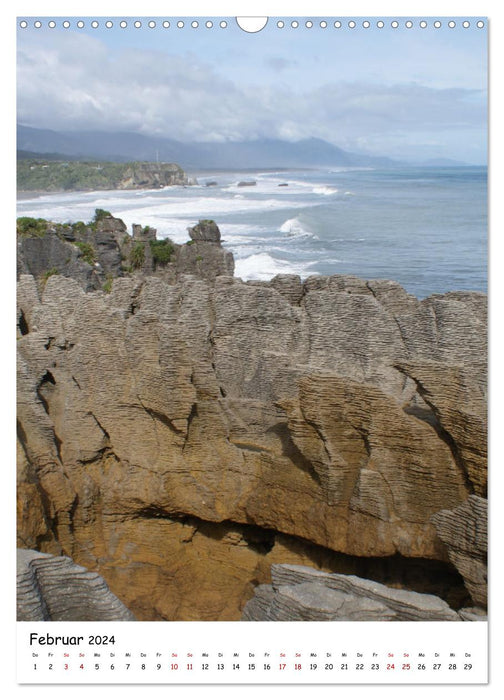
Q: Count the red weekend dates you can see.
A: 8